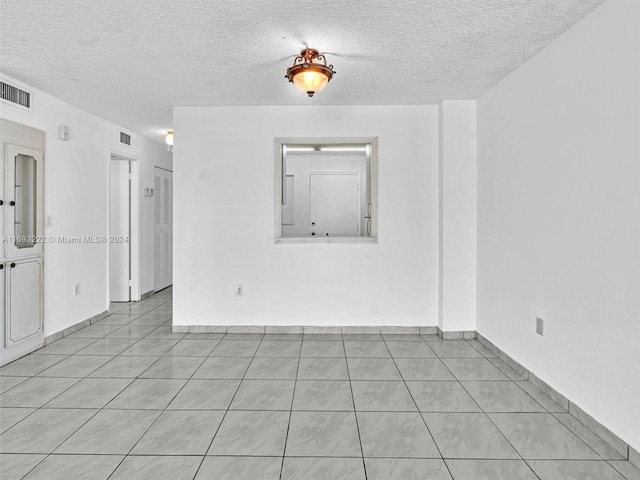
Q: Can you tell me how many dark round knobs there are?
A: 4